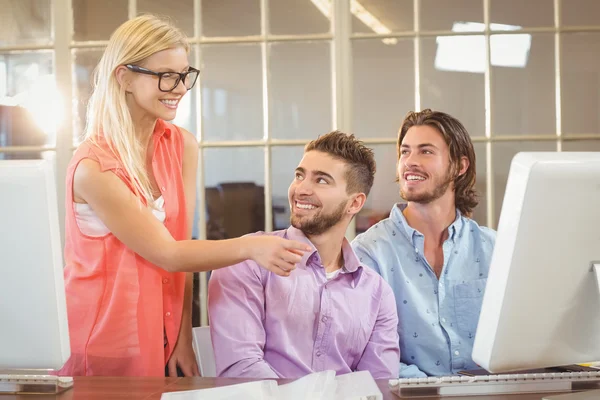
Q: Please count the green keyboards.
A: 0